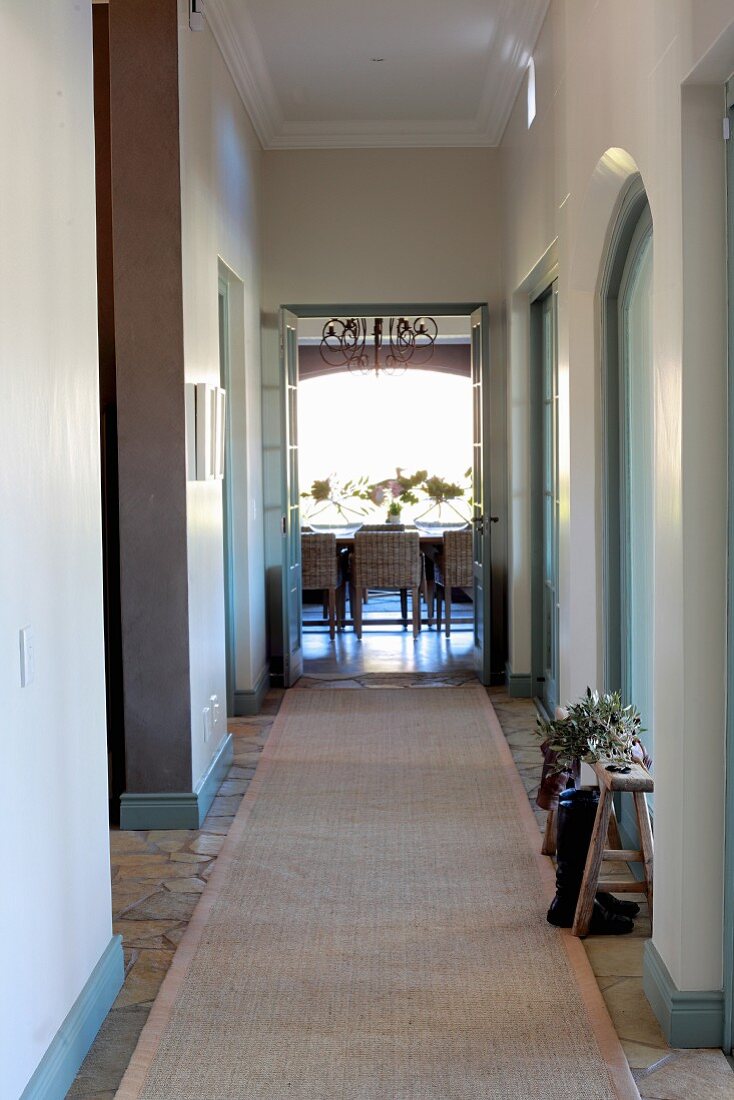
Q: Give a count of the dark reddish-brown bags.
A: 1